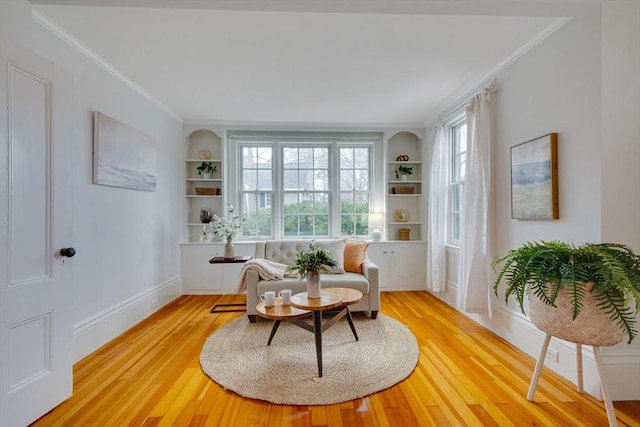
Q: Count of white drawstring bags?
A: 0